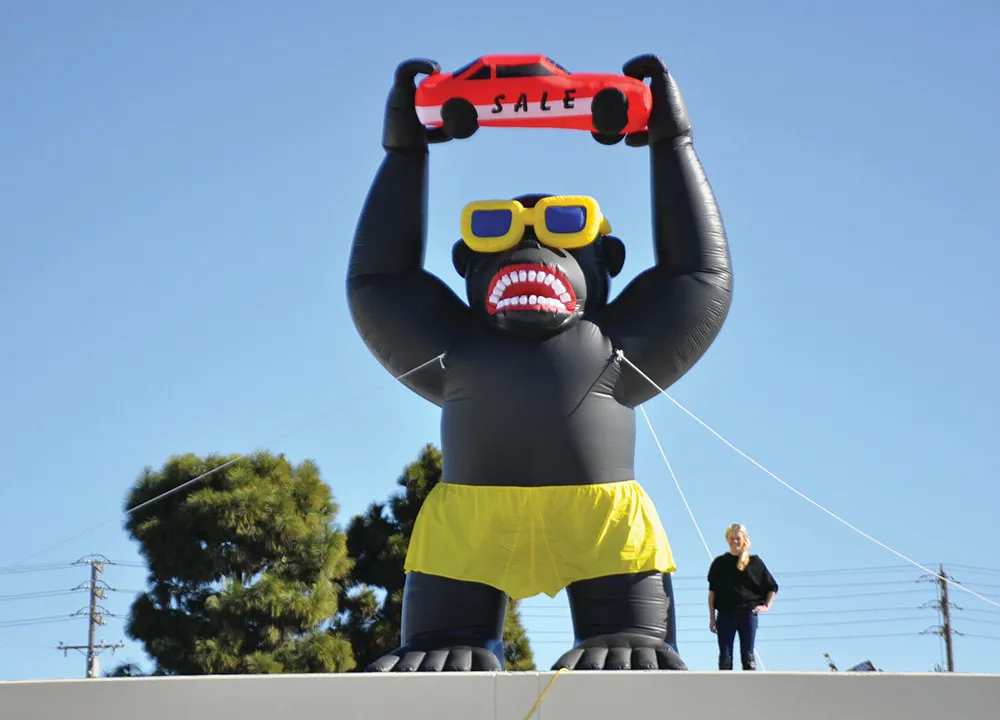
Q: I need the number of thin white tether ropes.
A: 3